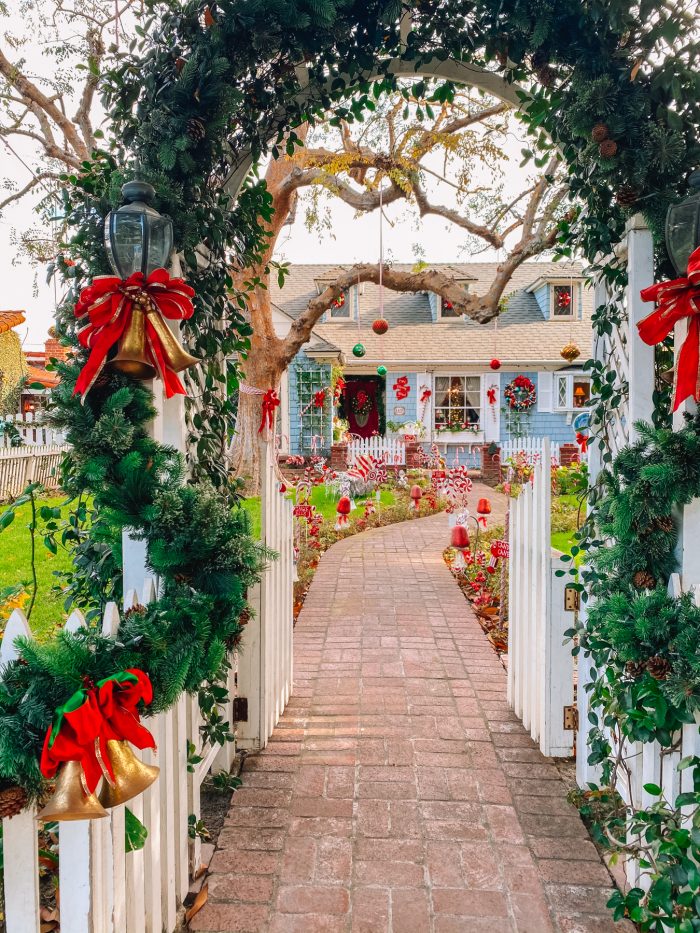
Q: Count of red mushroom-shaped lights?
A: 4